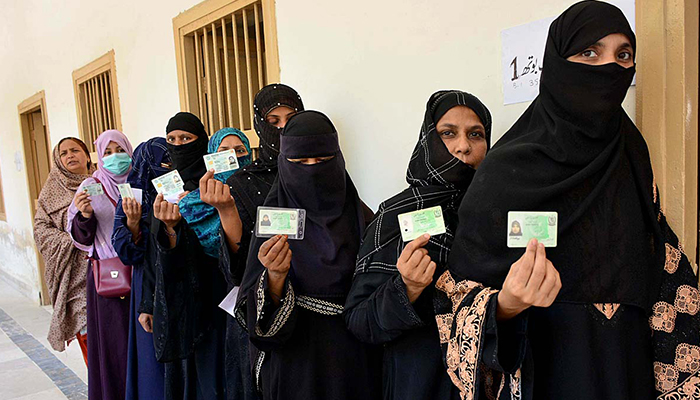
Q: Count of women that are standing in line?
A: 9